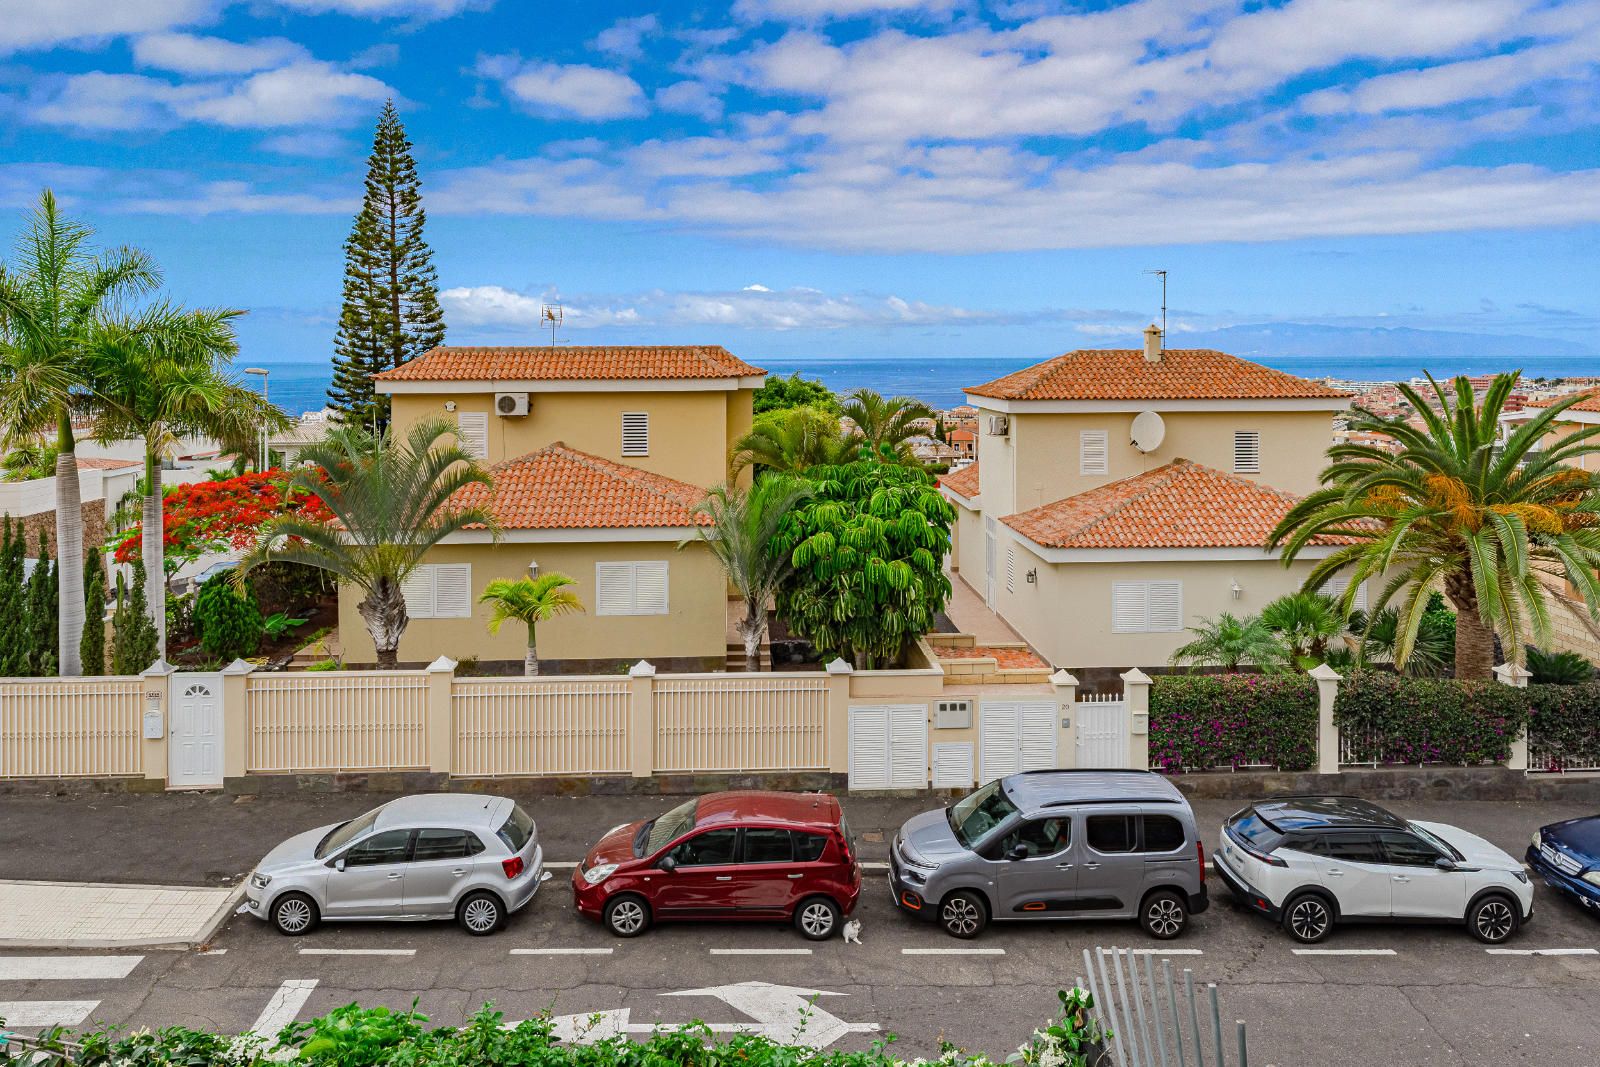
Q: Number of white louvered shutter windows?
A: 9